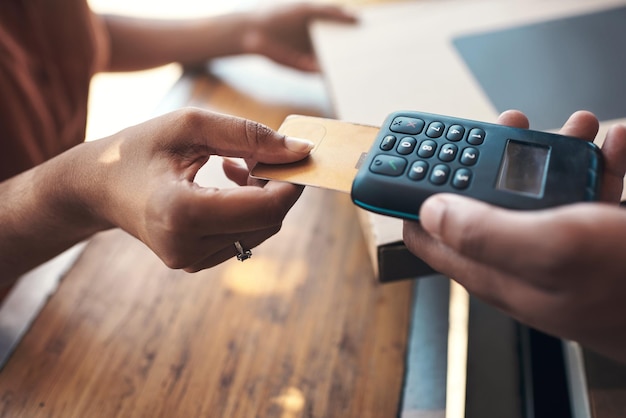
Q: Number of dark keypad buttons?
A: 13